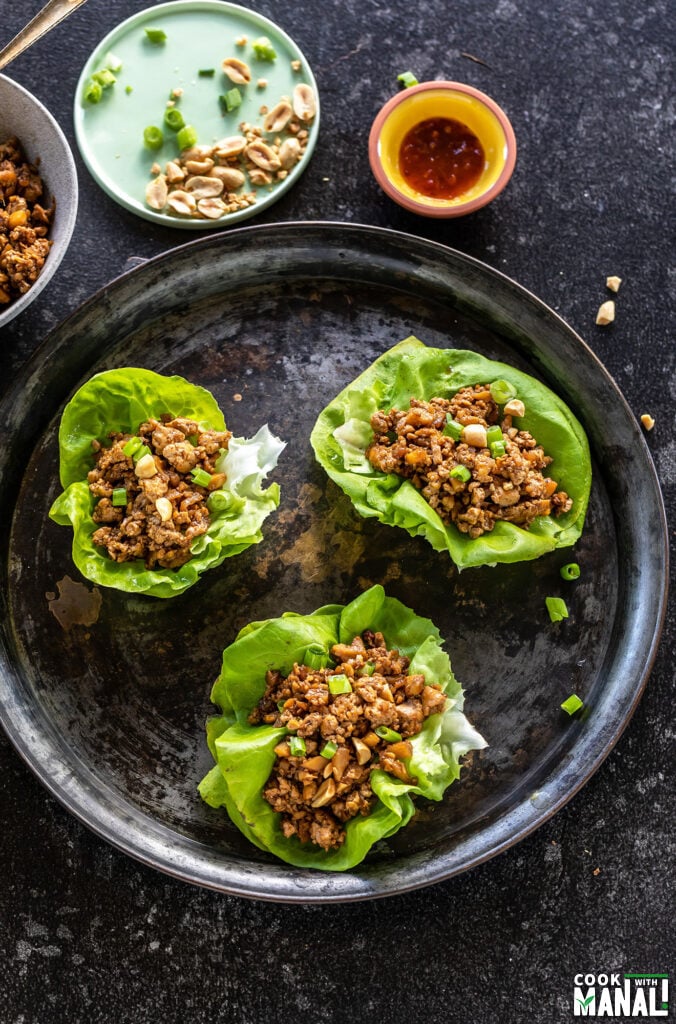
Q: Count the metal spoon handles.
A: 1